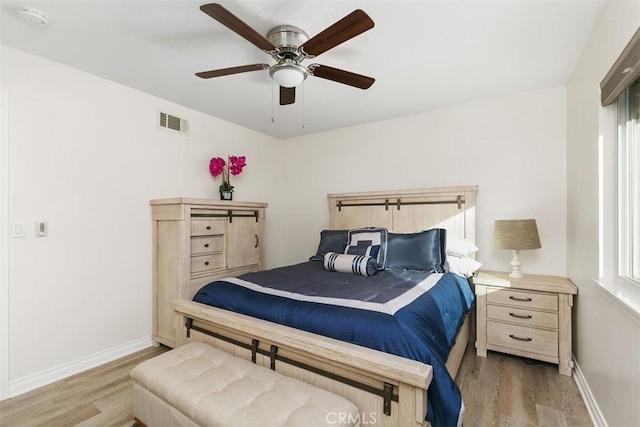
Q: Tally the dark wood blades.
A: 5